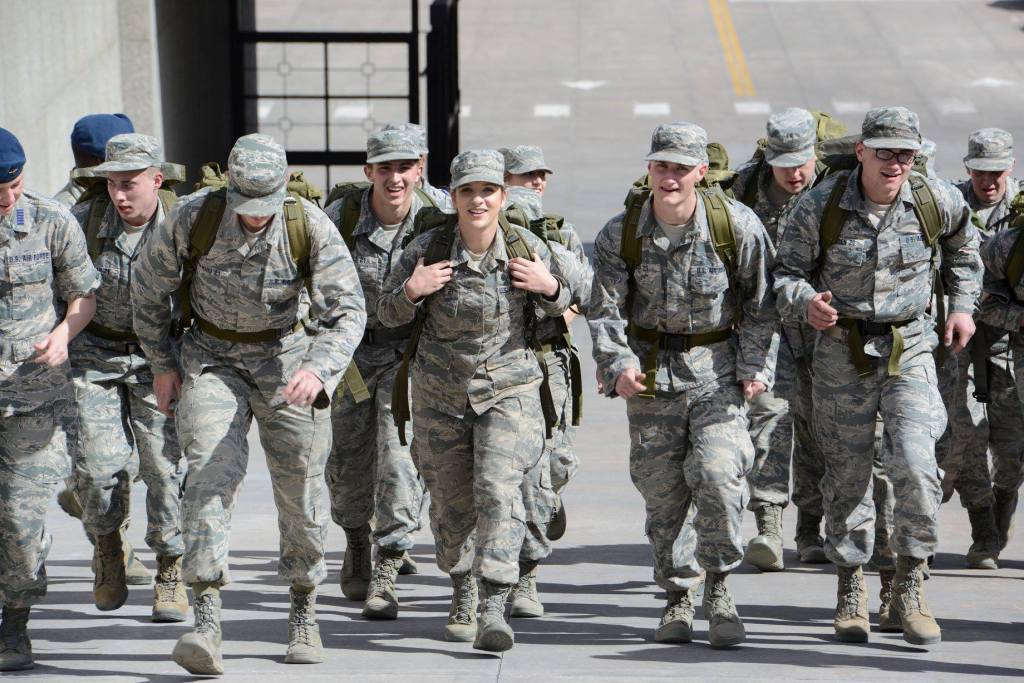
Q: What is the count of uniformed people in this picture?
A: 14